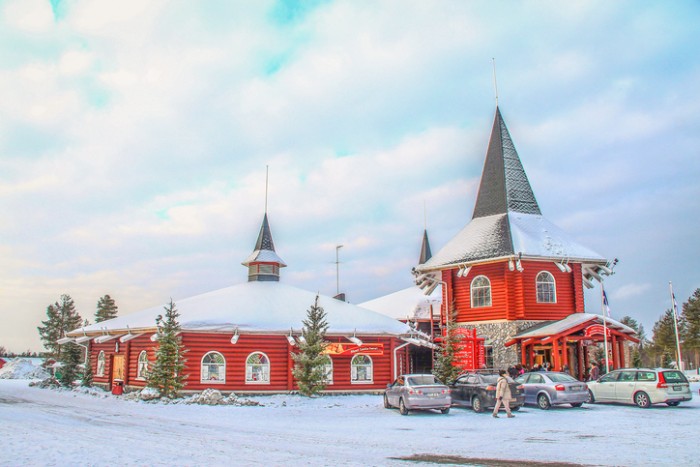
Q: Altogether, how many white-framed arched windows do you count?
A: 8